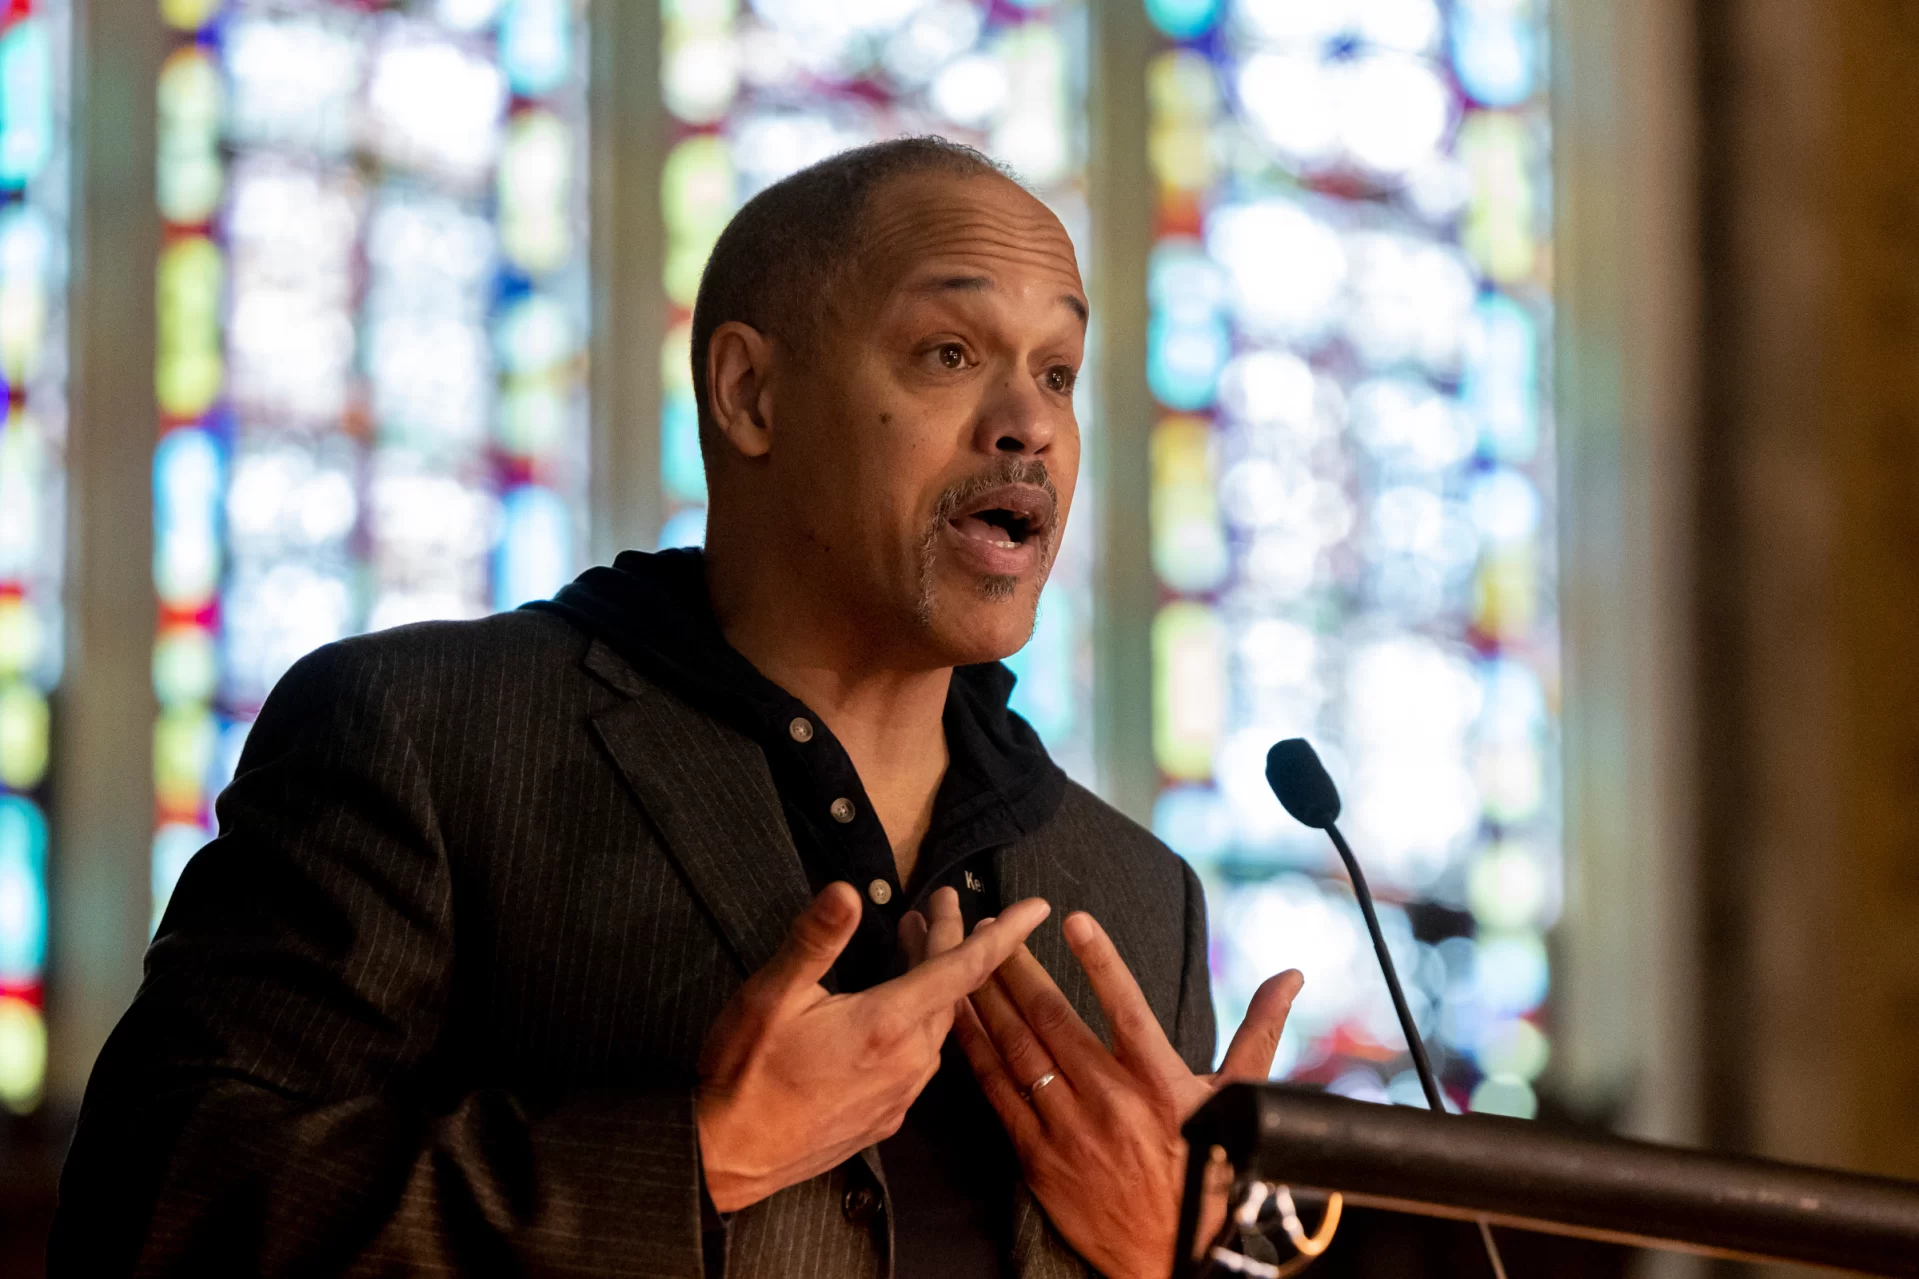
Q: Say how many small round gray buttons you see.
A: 3